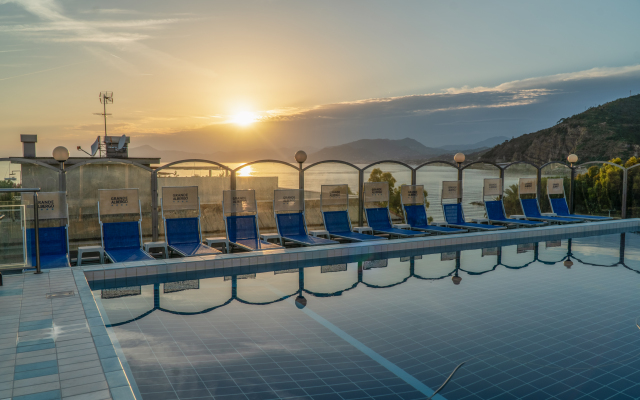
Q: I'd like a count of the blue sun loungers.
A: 12